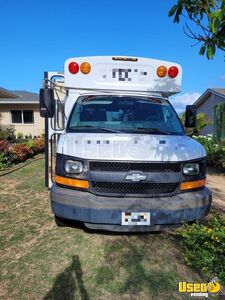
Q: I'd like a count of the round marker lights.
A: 4